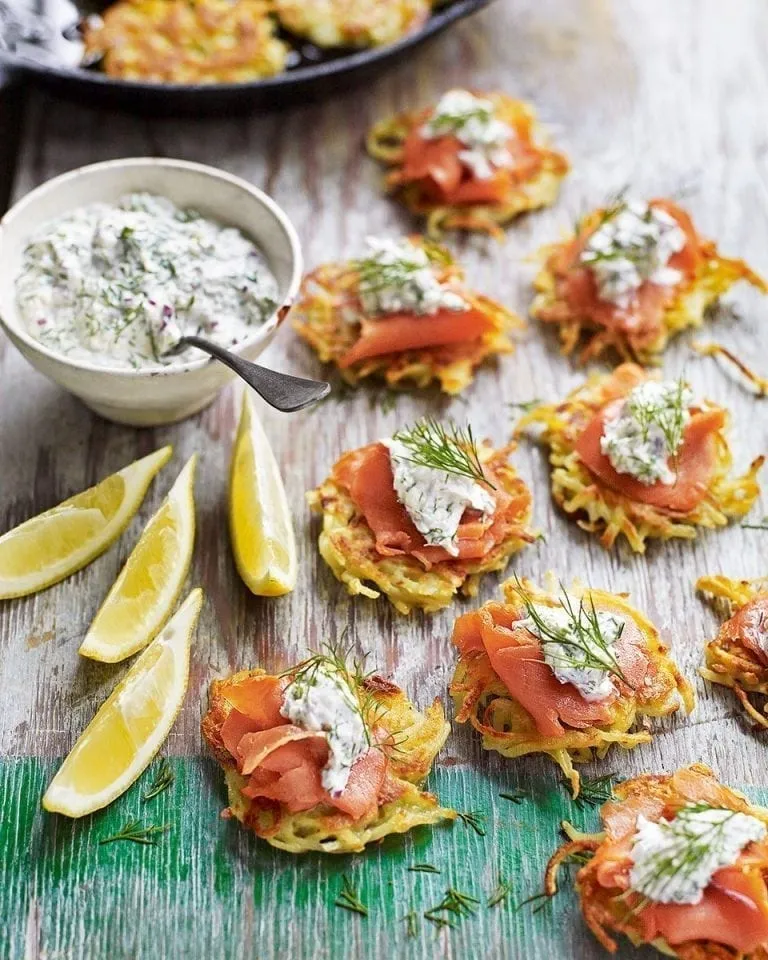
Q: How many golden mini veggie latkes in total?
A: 11